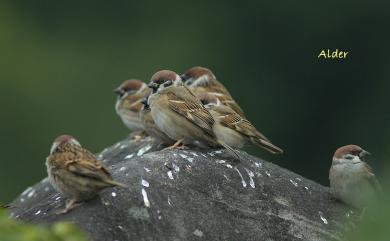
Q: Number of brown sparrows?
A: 7